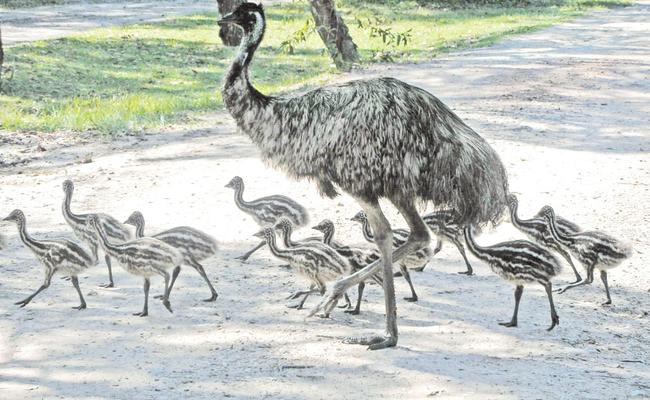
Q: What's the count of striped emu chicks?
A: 13